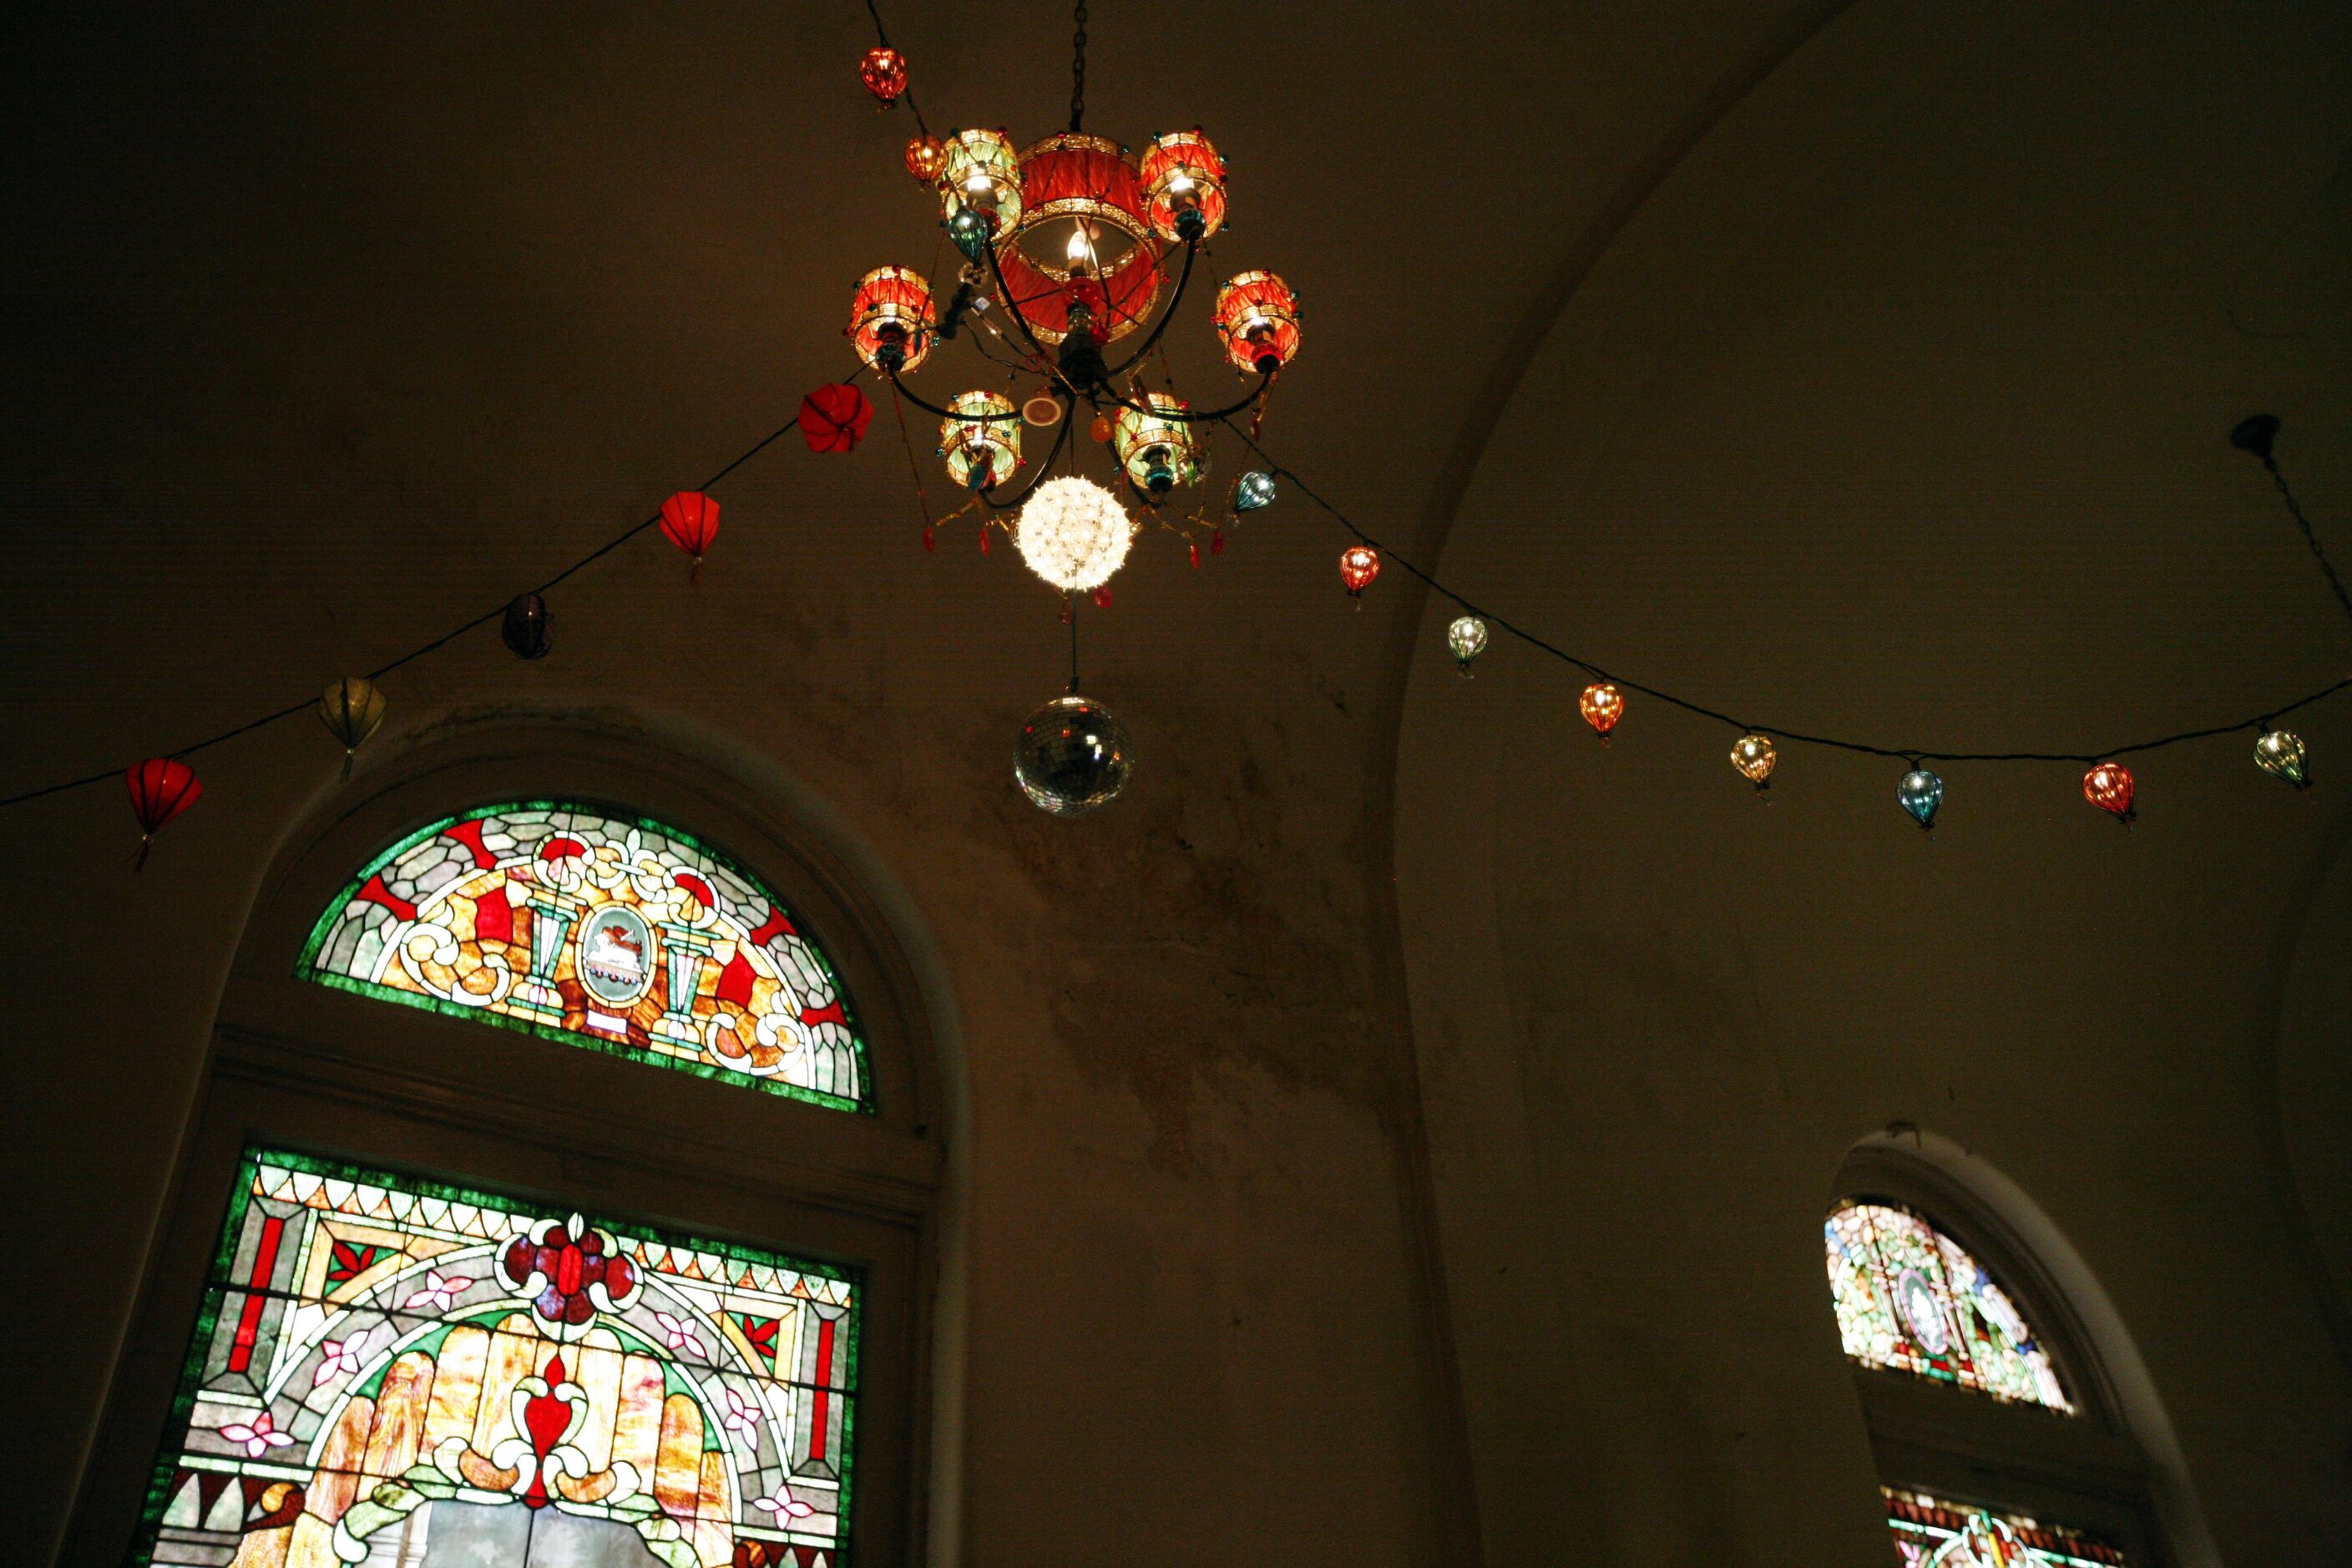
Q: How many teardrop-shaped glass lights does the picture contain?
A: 11